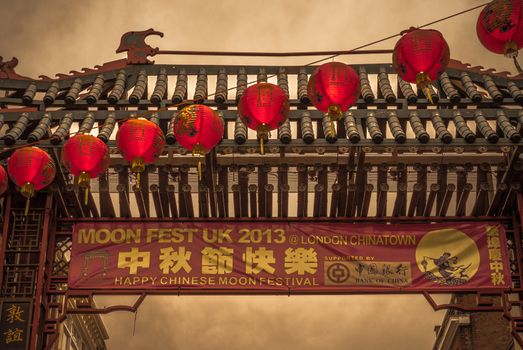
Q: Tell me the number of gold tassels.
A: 8